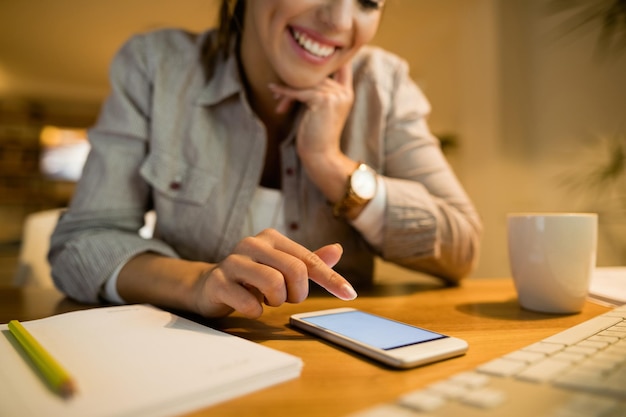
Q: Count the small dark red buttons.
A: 3